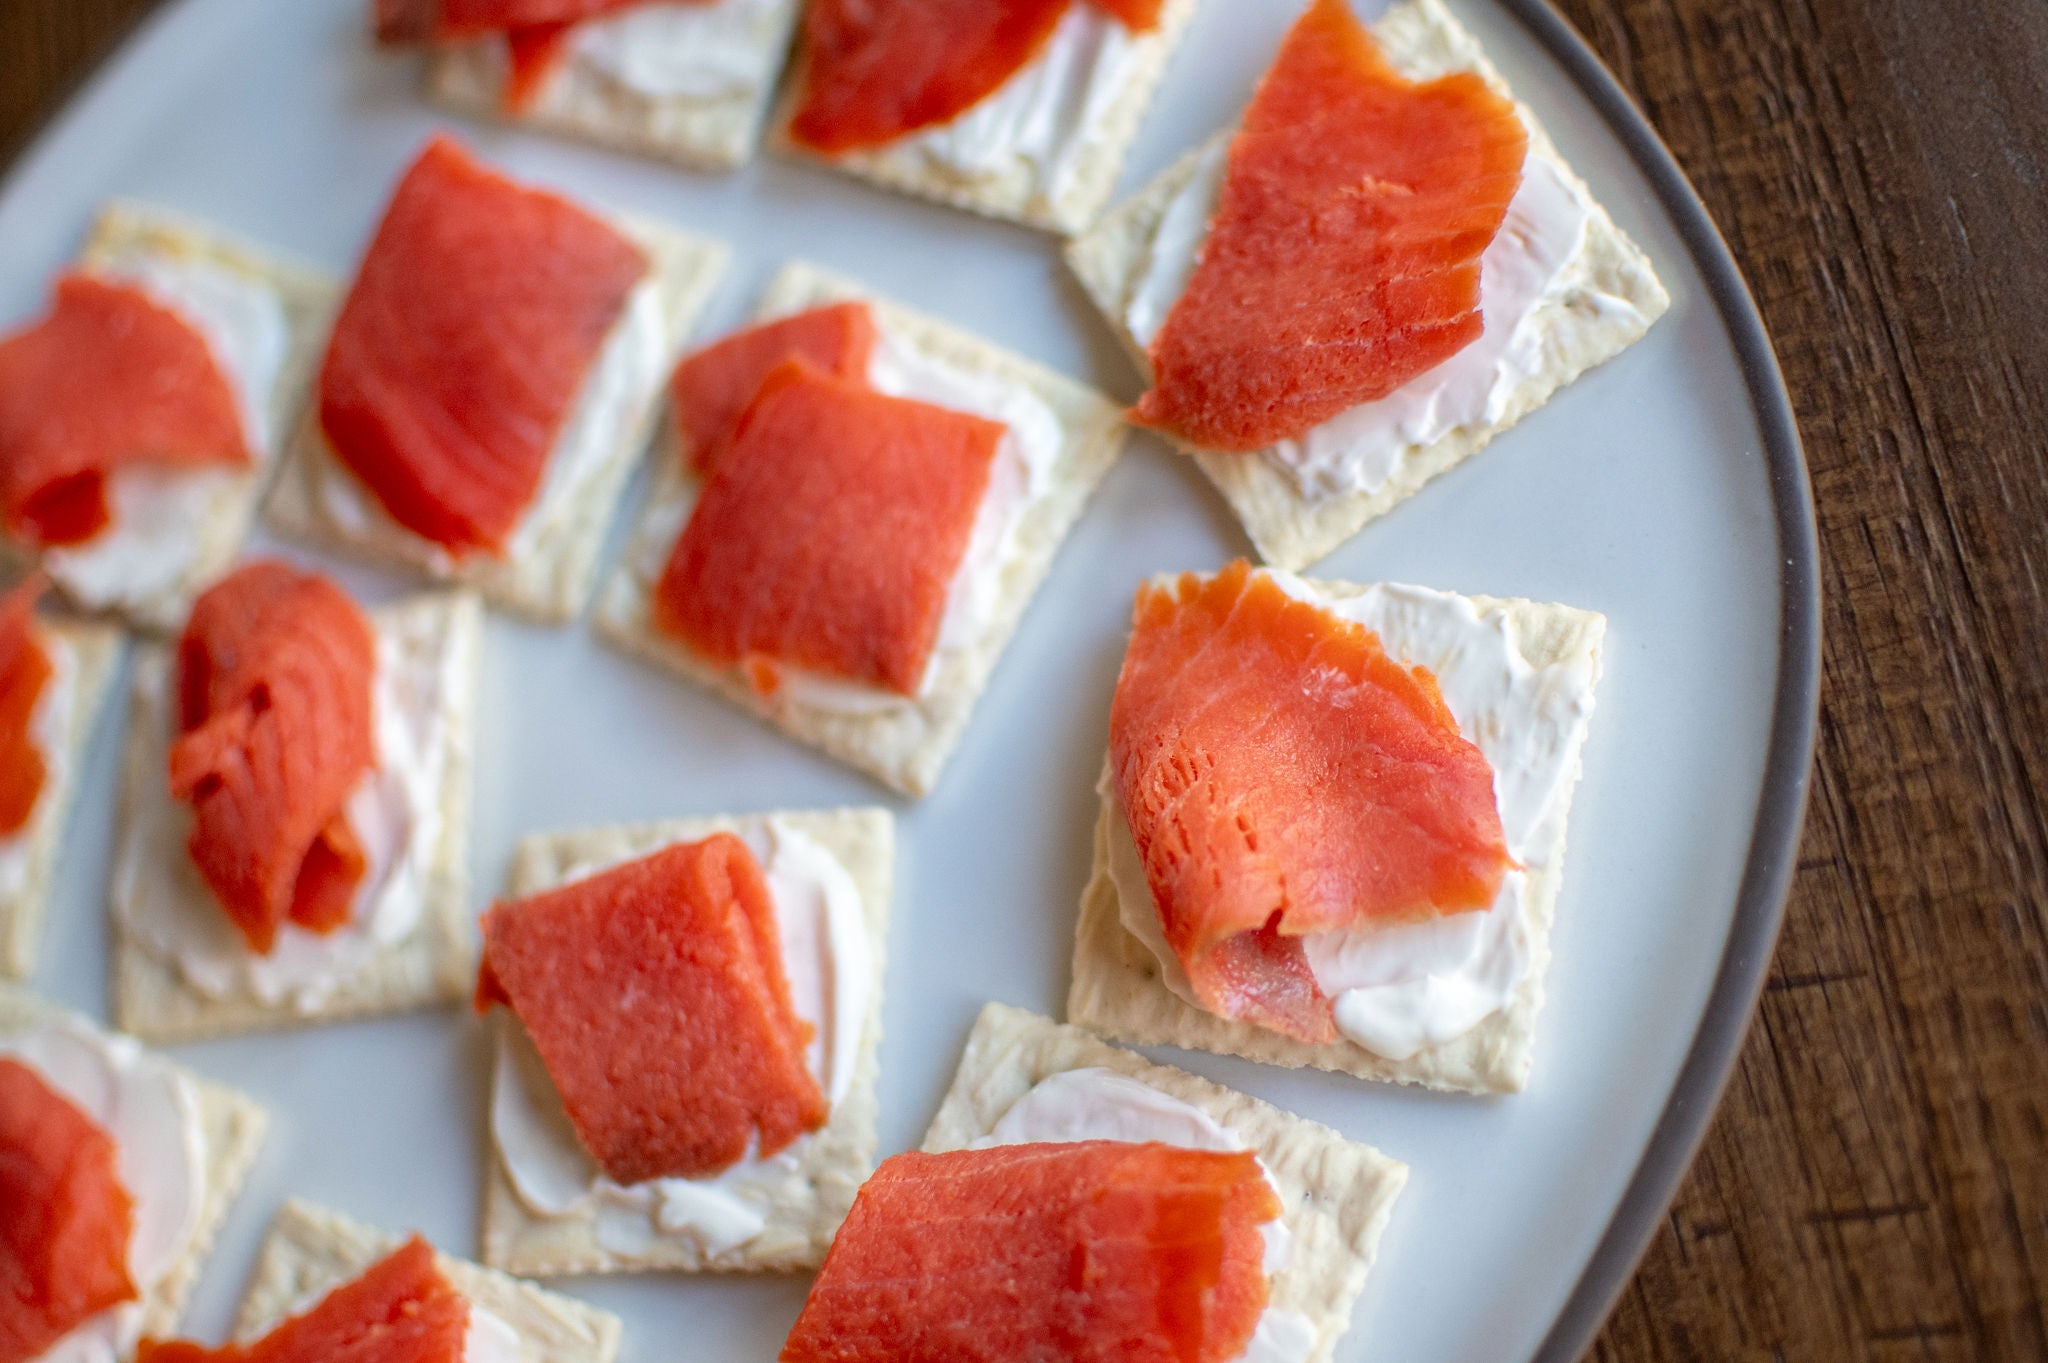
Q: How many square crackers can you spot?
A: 13